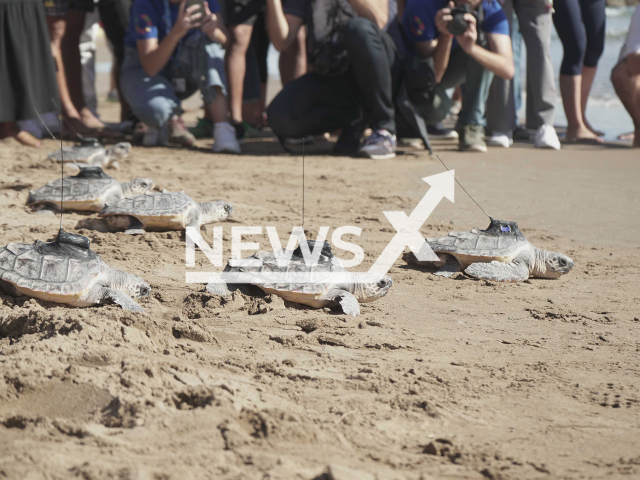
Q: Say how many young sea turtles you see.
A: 6